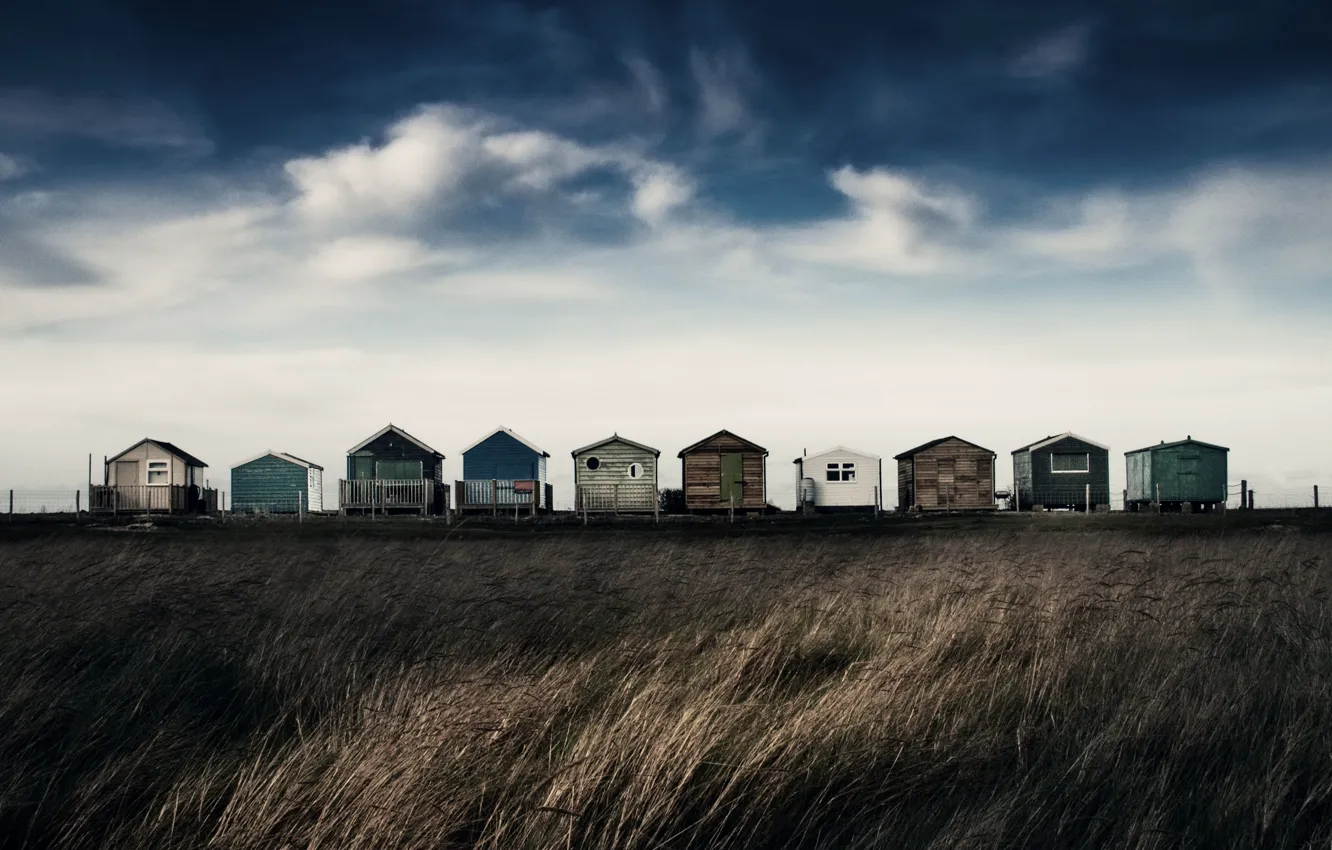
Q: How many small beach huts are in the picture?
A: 10